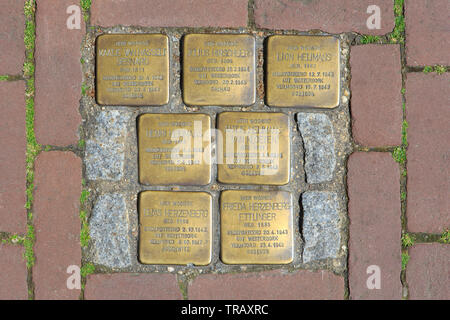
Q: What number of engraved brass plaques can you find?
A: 7